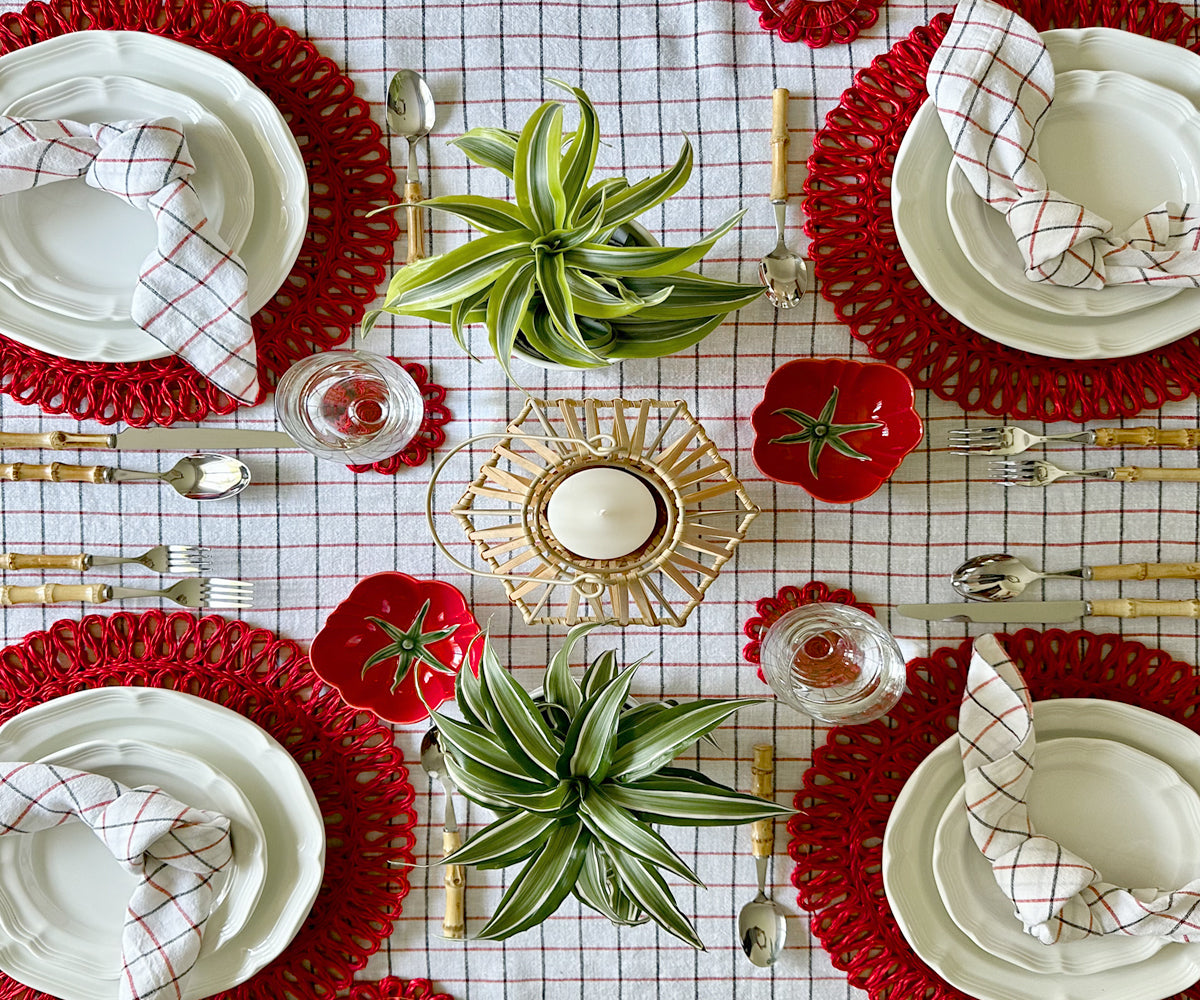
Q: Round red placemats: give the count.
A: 4